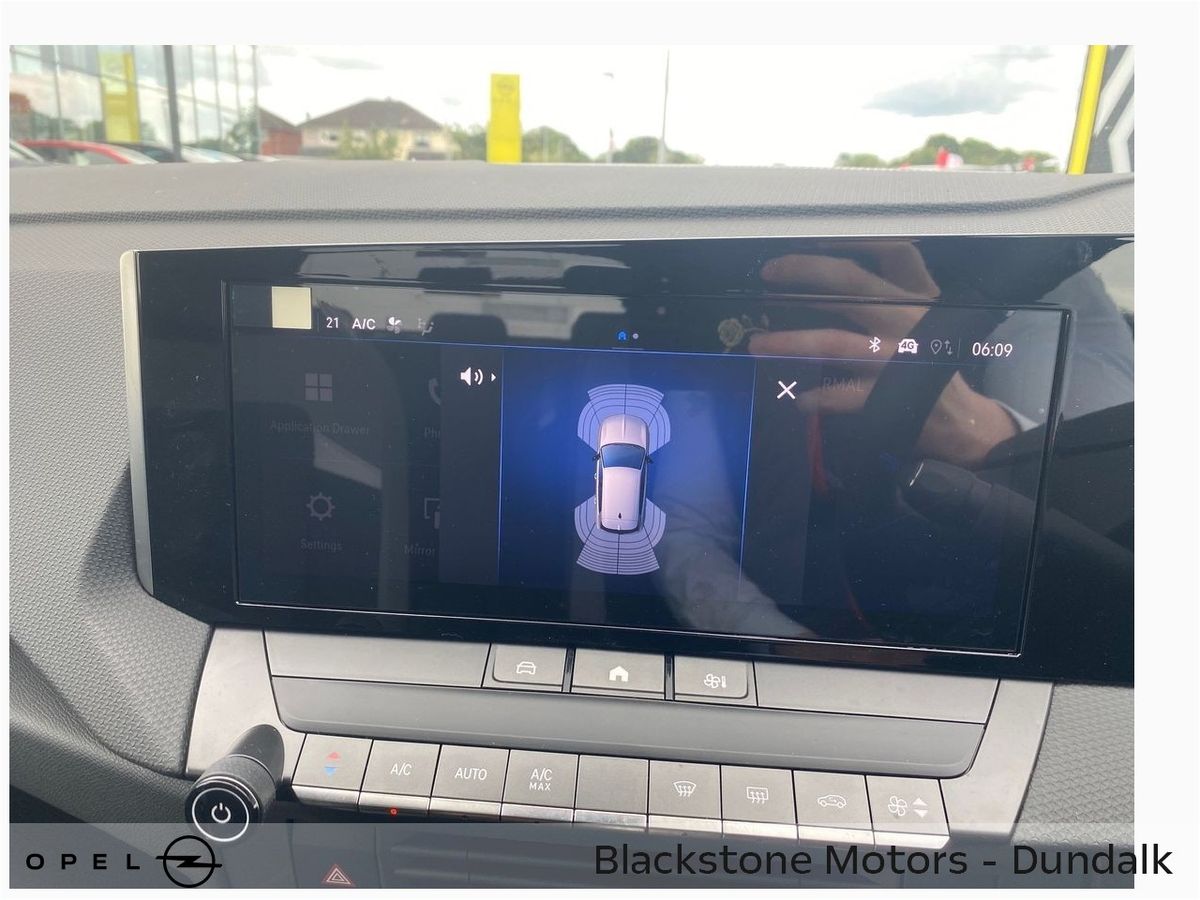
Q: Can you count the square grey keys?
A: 9